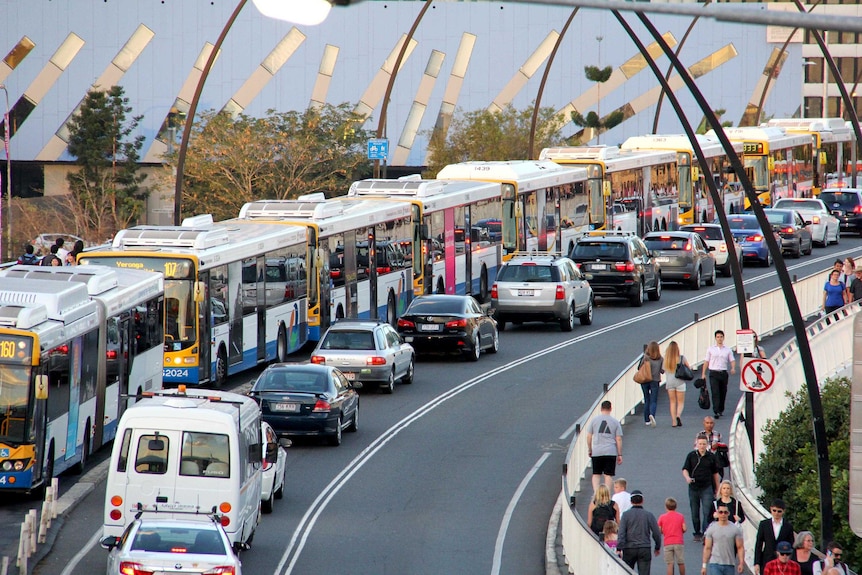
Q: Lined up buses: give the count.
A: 9